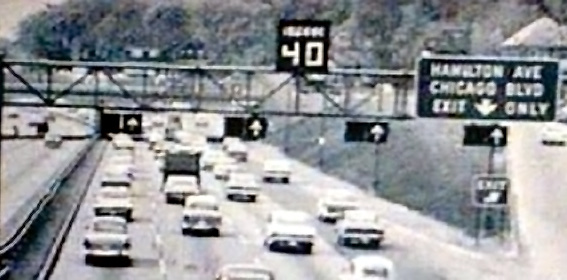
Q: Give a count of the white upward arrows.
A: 4